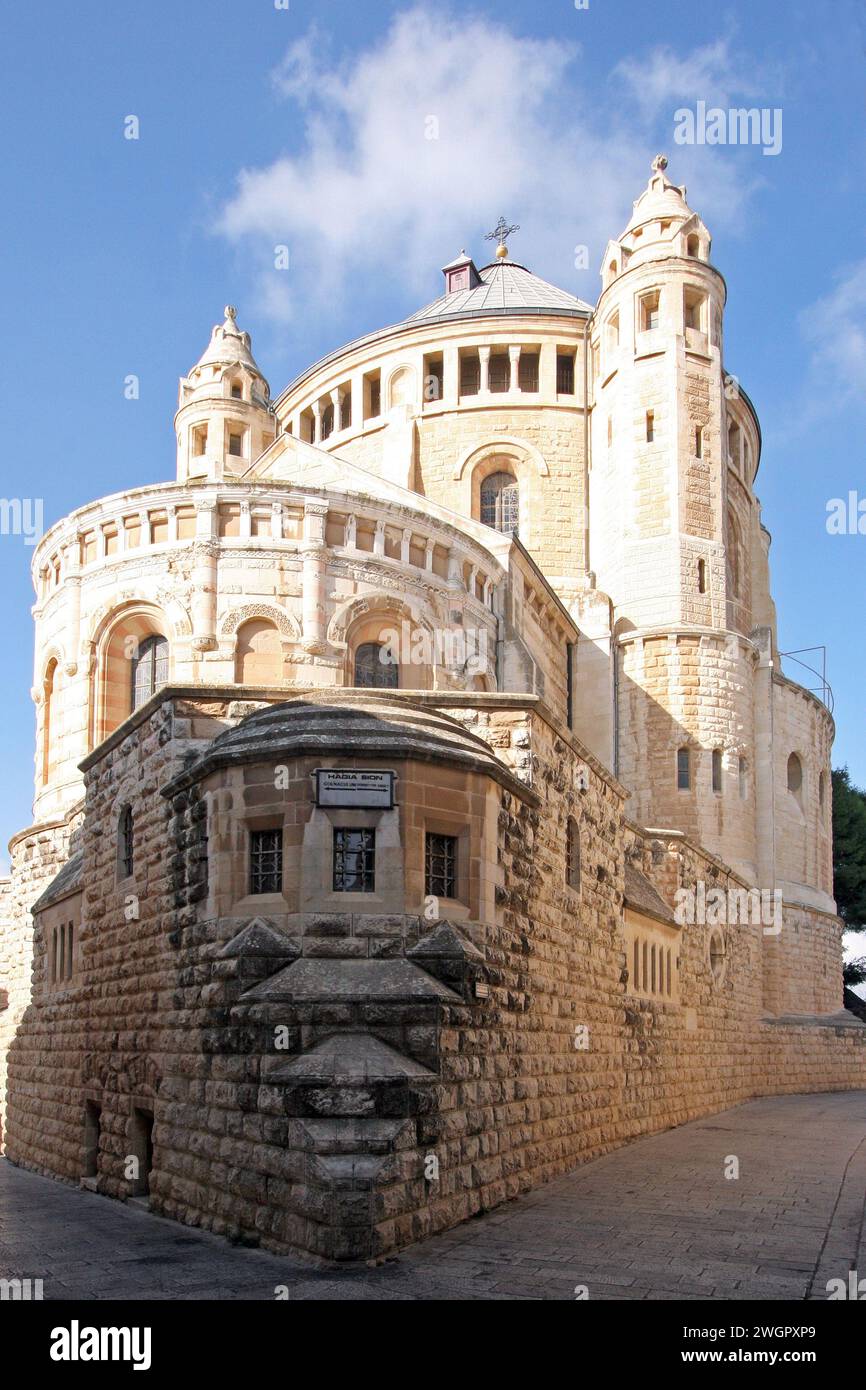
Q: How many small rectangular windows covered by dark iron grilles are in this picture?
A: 3